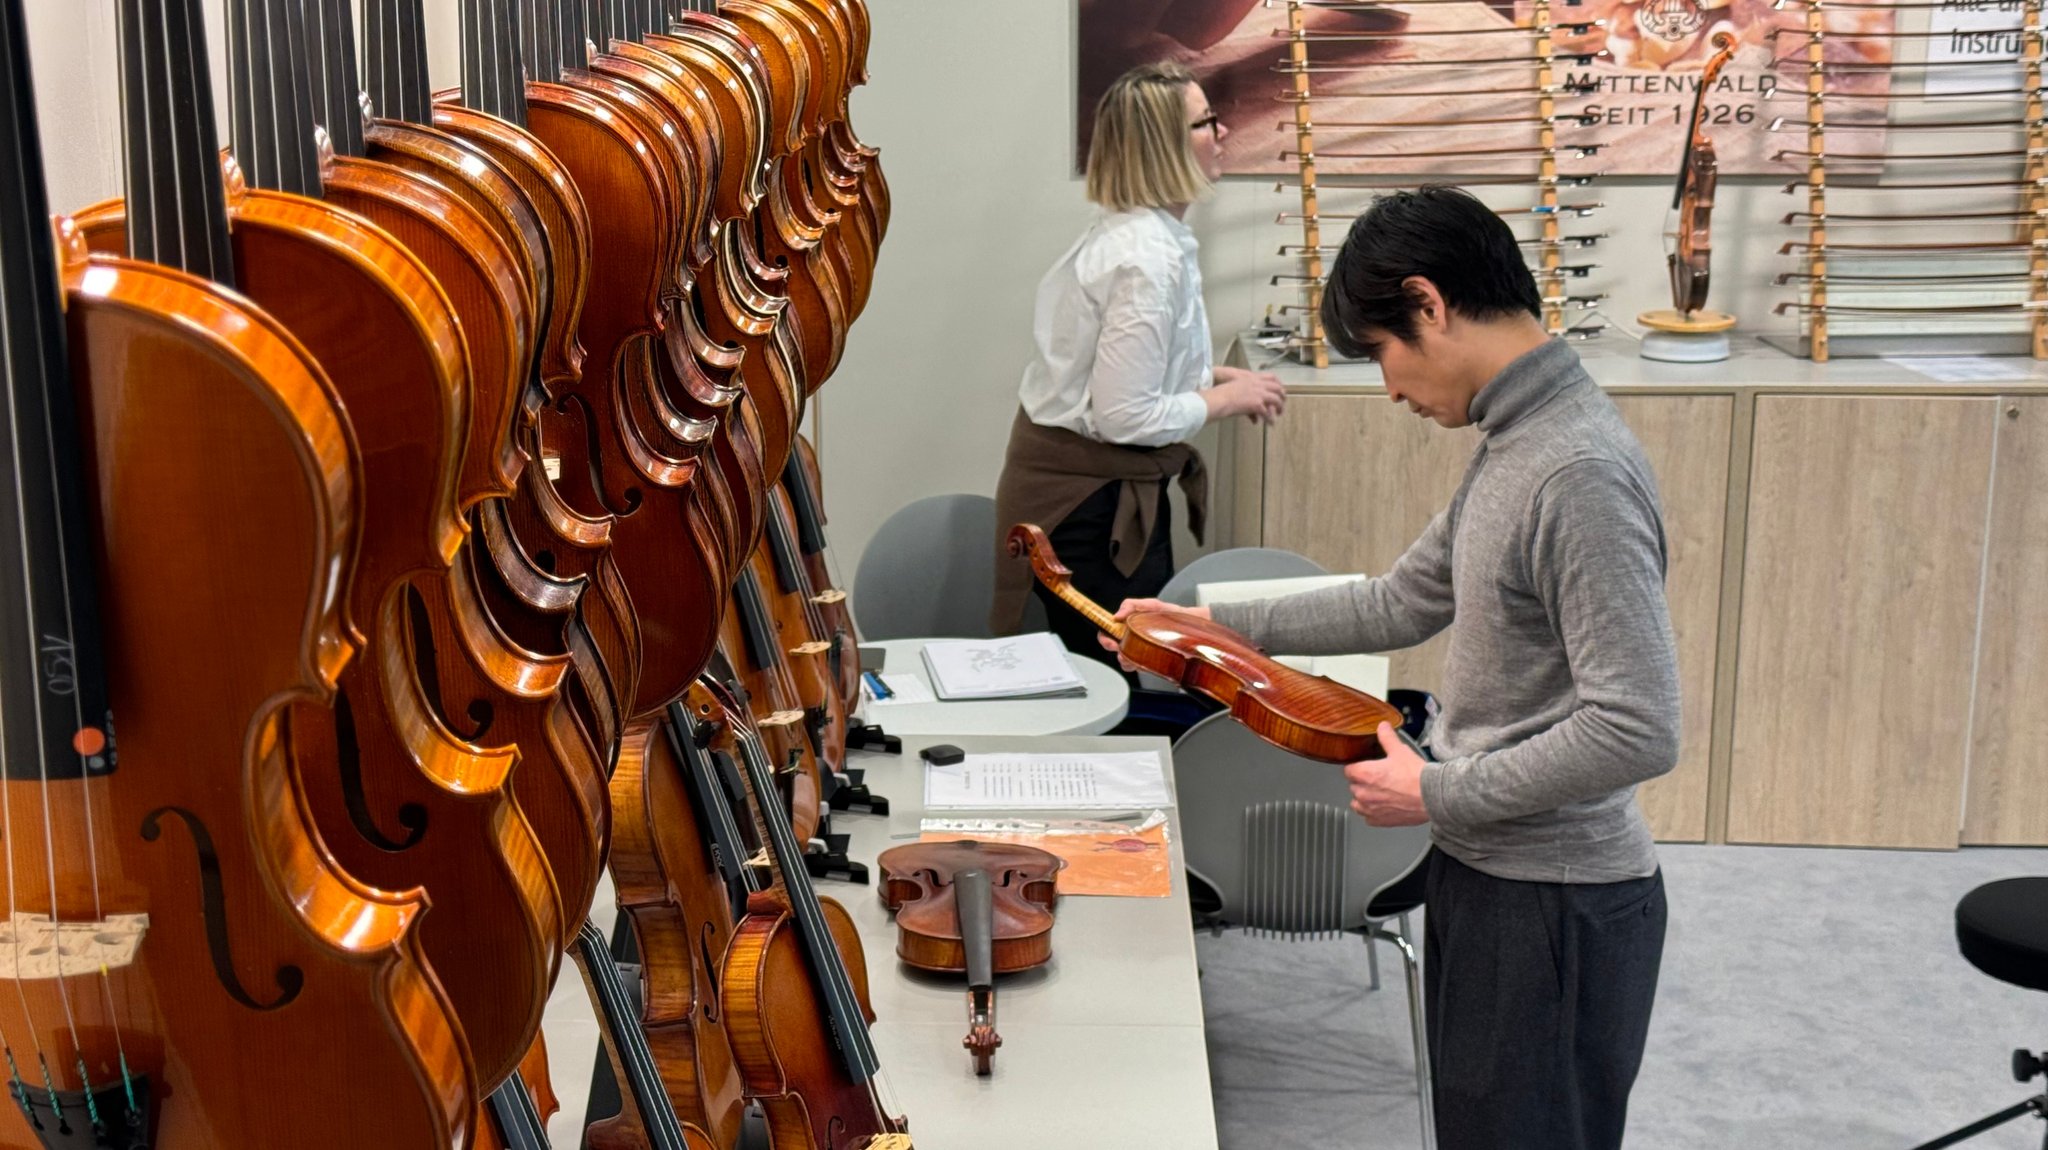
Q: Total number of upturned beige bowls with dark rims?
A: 0